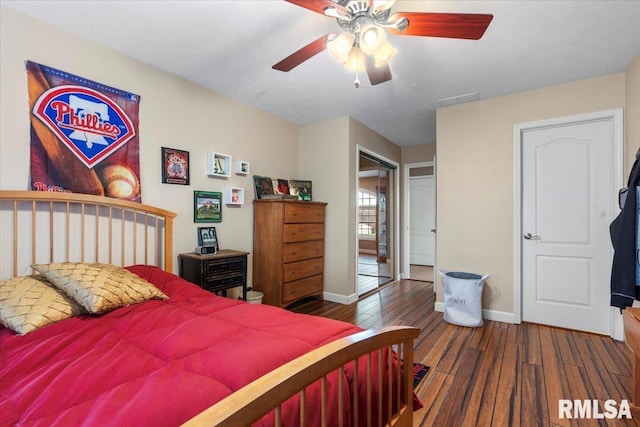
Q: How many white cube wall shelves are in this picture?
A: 3